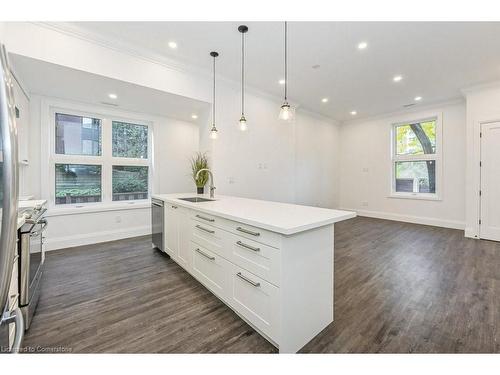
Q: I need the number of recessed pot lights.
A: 9